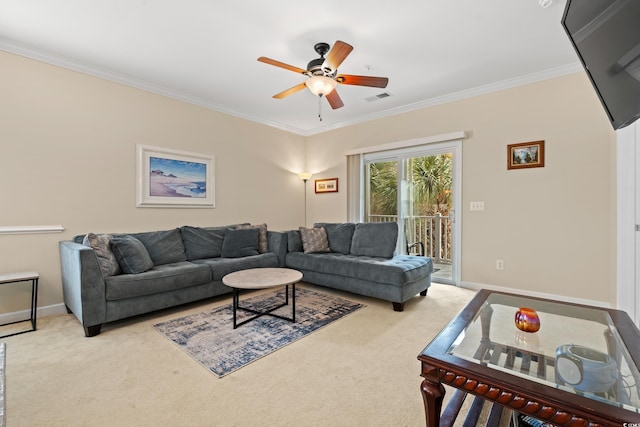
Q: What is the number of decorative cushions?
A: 5